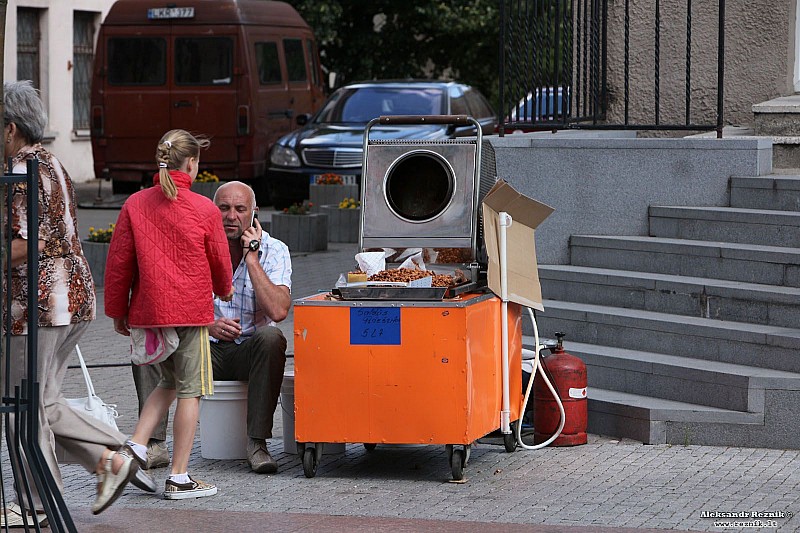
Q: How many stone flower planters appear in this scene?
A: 5